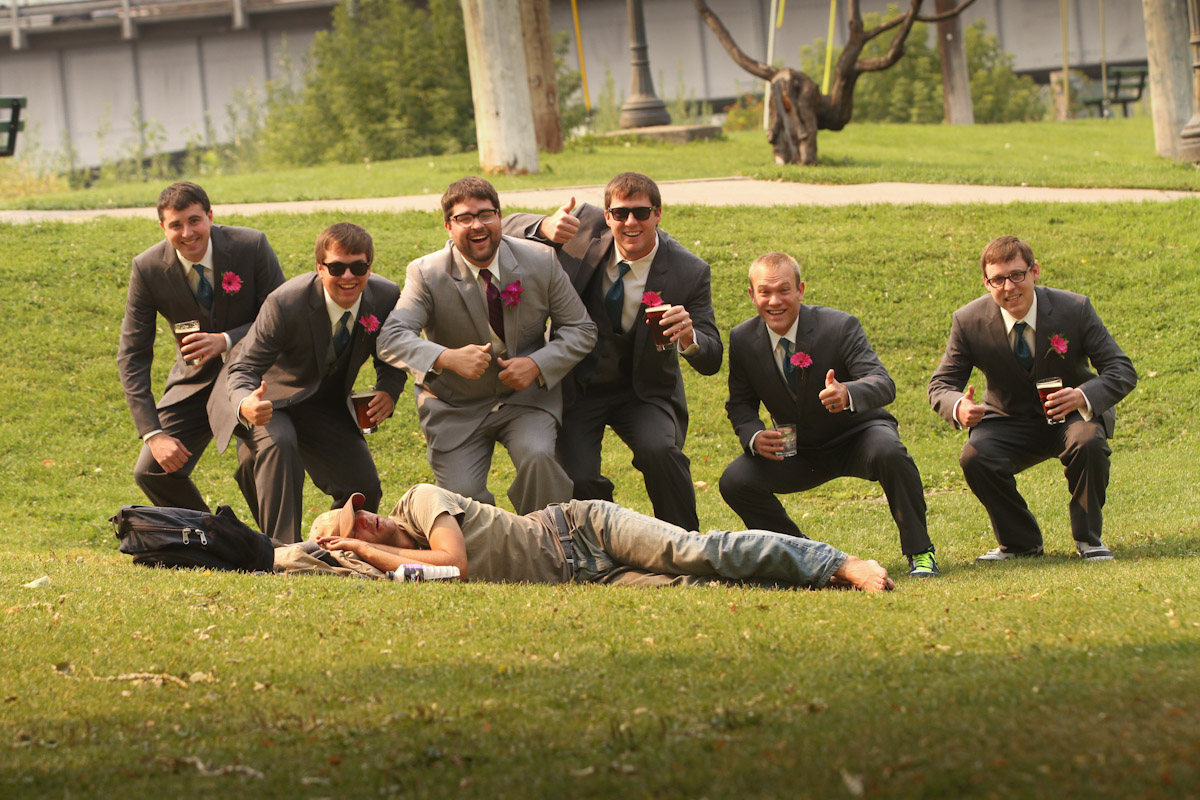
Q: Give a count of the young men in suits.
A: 6